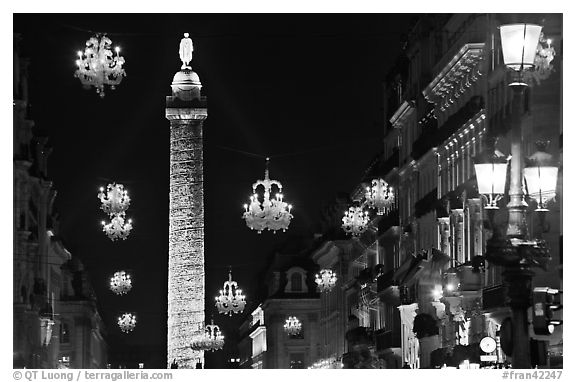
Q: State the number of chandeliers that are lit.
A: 13